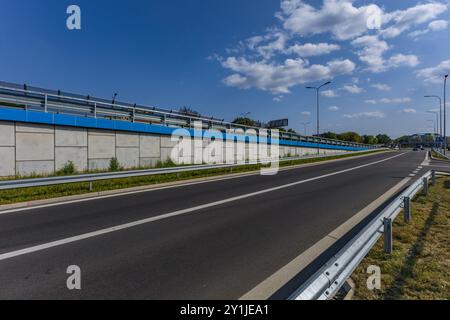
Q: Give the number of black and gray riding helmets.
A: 0